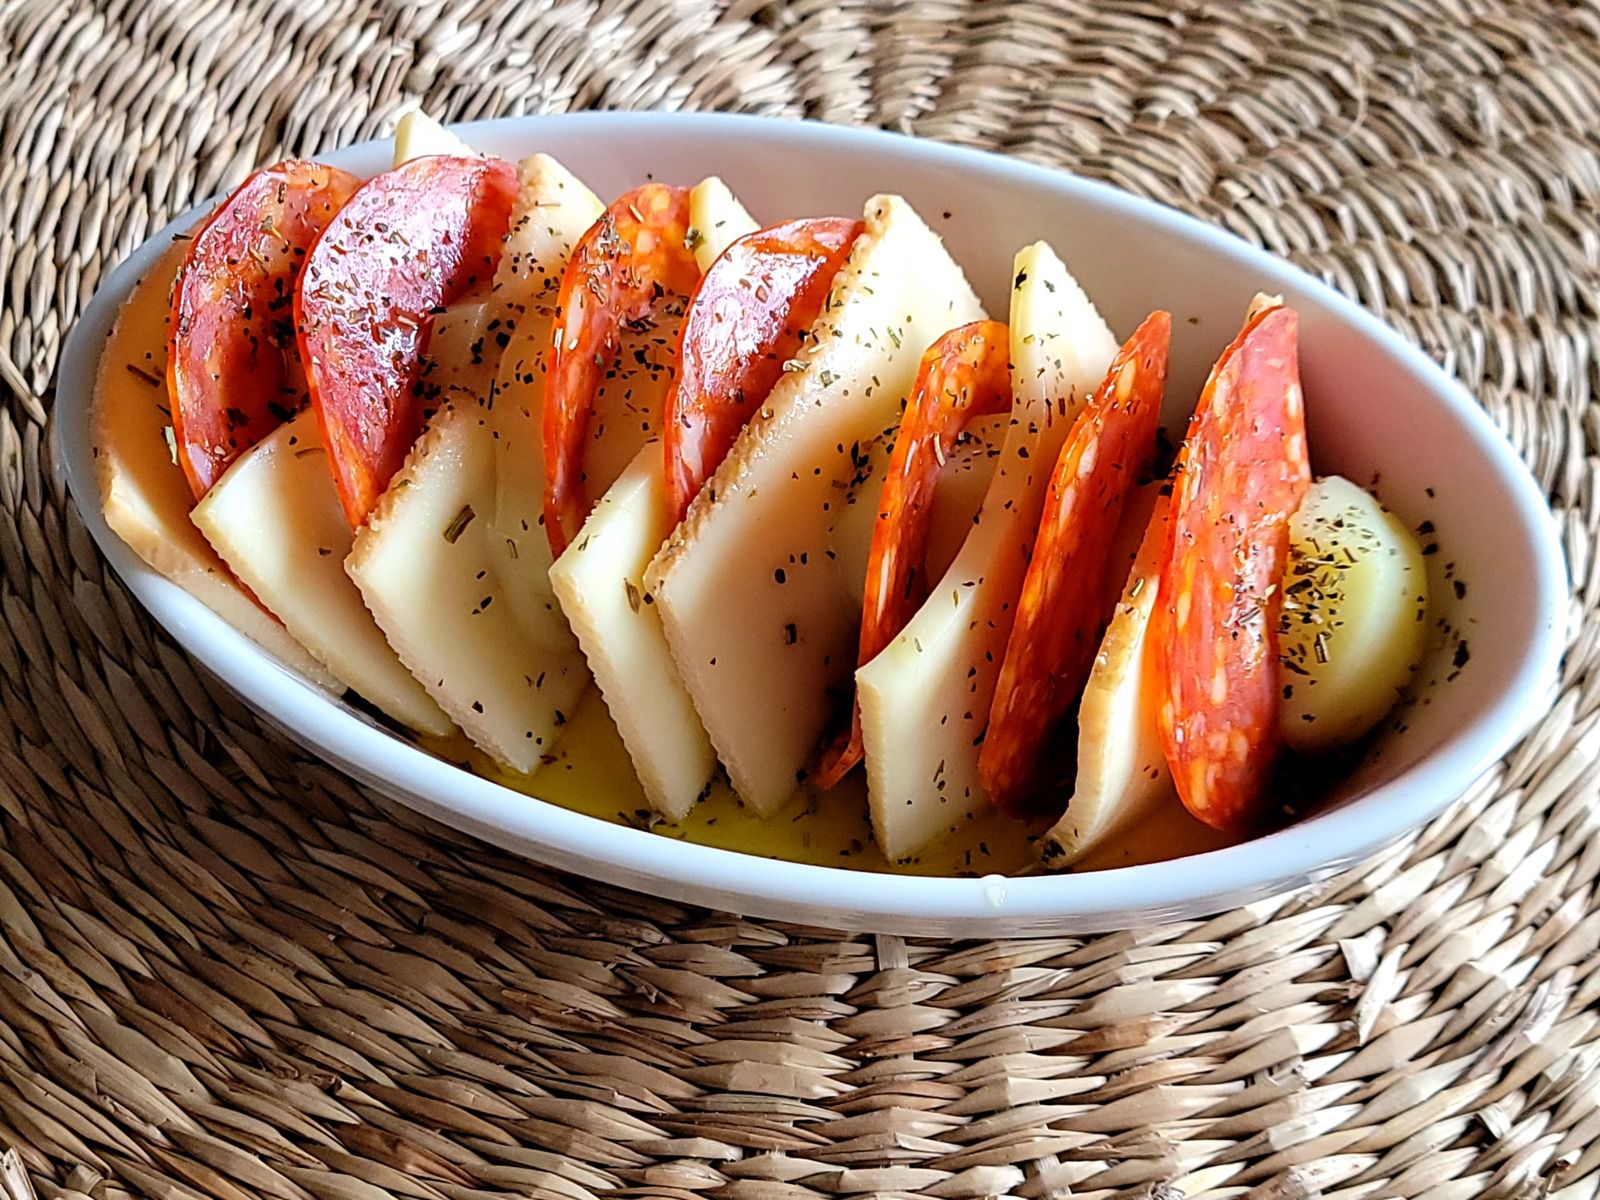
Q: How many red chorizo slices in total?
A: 7